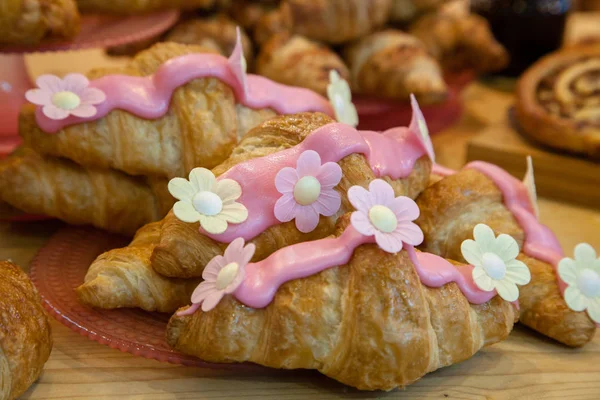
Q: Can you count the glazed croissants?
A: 4